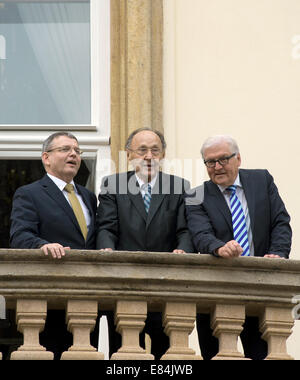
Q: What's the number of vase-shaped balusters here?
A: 6